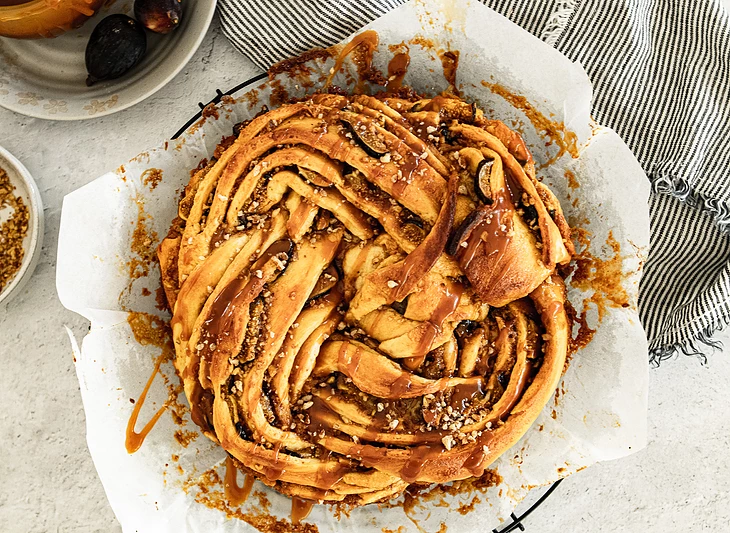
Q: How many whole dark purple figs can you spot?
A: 2